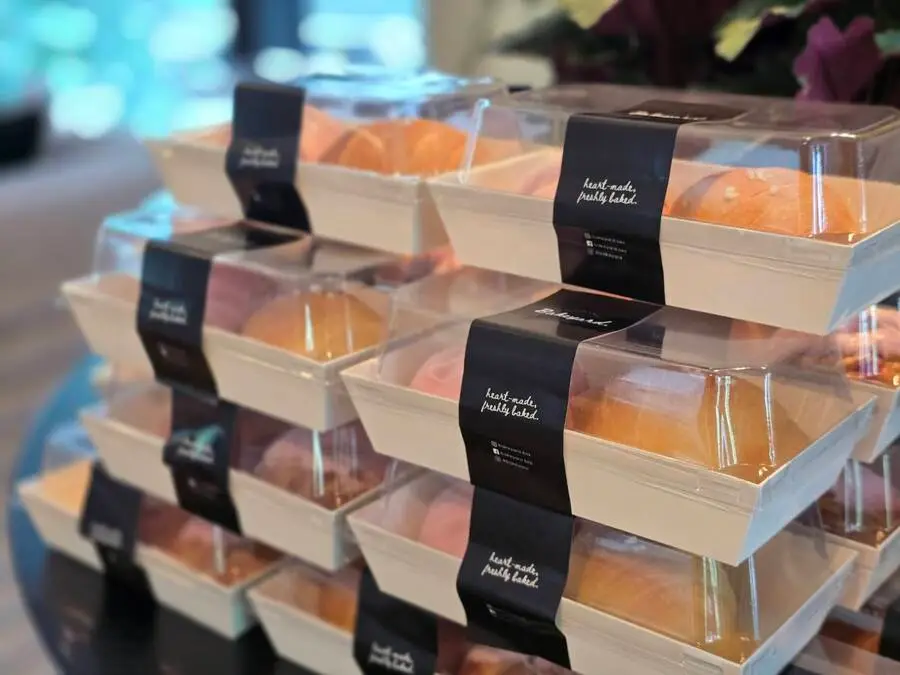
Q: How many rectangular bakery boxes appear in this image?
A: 11